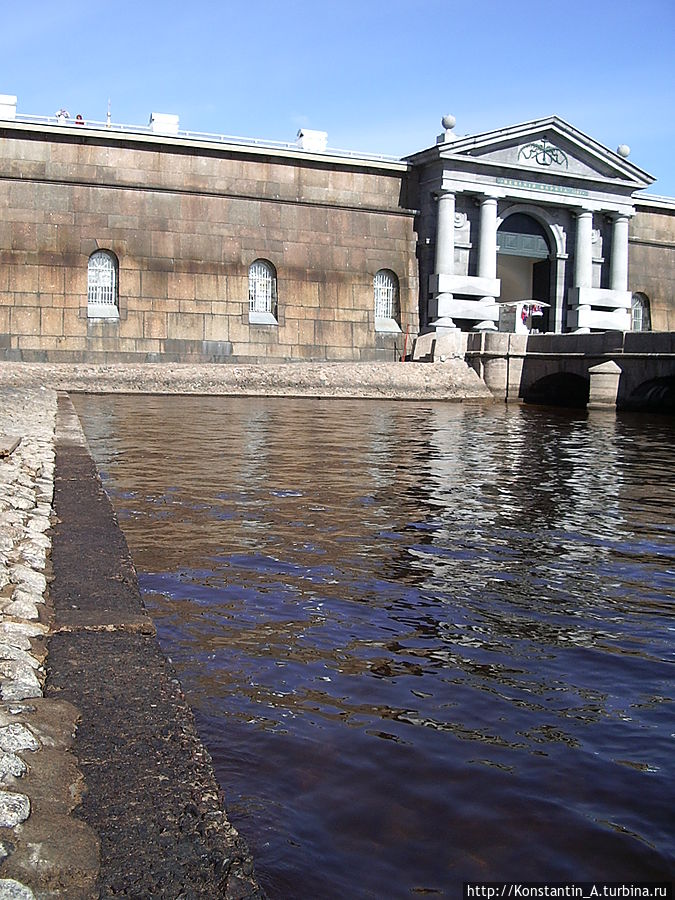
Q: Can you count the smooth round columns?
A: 4